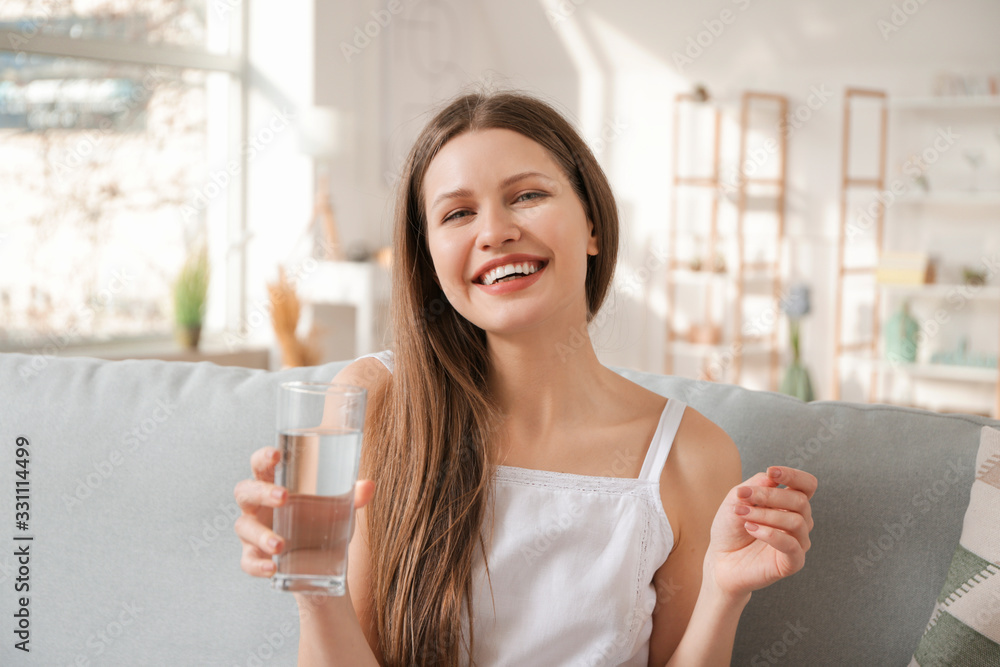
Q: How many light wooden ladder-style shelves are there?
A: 3